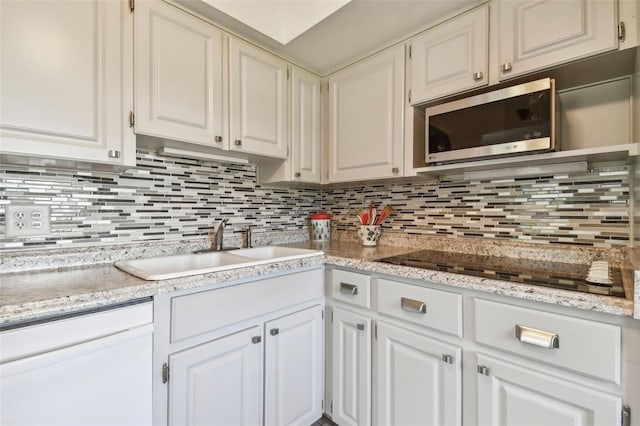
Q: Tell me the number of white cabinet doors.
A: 12